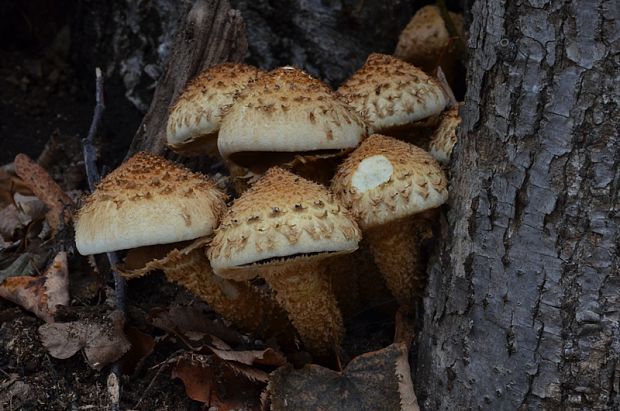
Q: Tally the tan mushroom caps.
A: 8